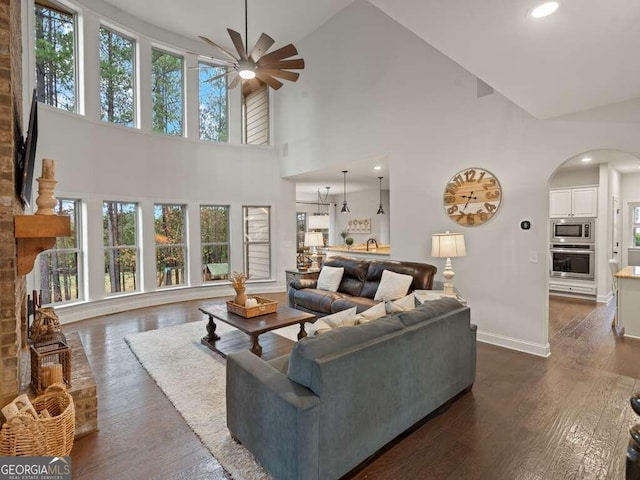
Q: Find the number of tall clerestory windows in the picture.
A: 5